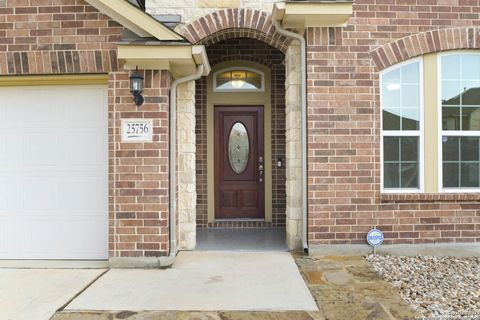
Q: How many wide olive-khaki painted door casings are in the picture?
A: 1